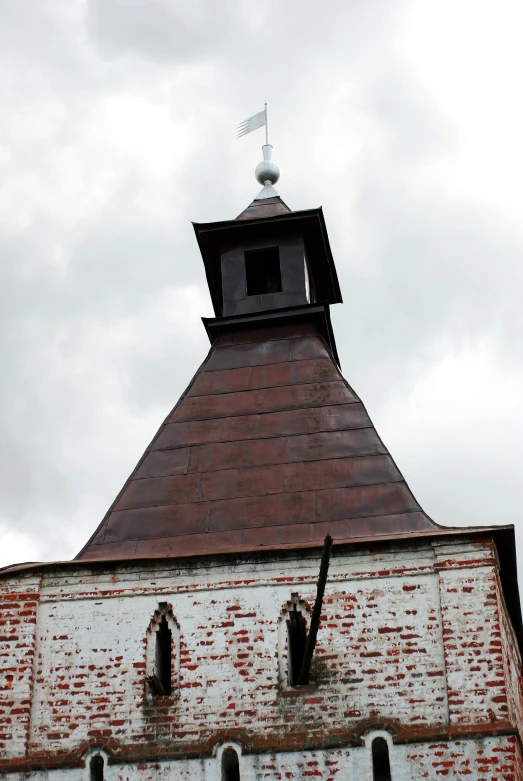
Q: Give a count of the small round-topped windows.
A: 3